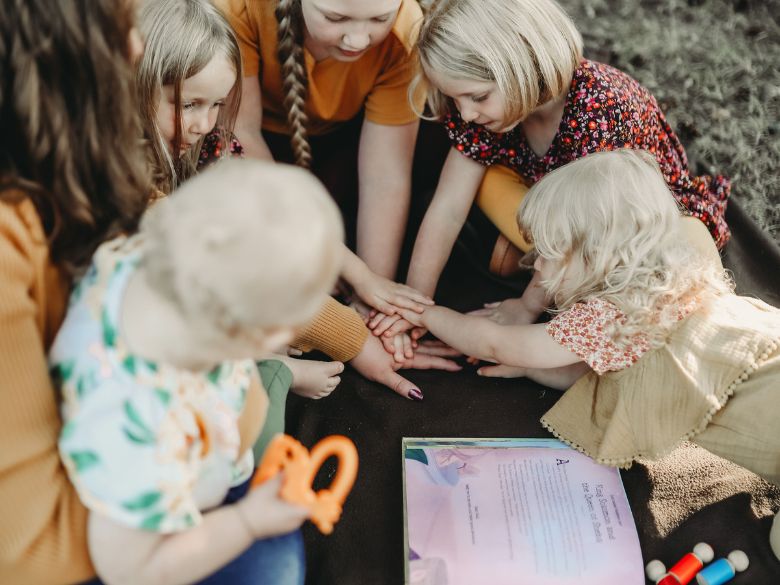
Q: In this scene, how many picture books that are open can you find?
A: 1